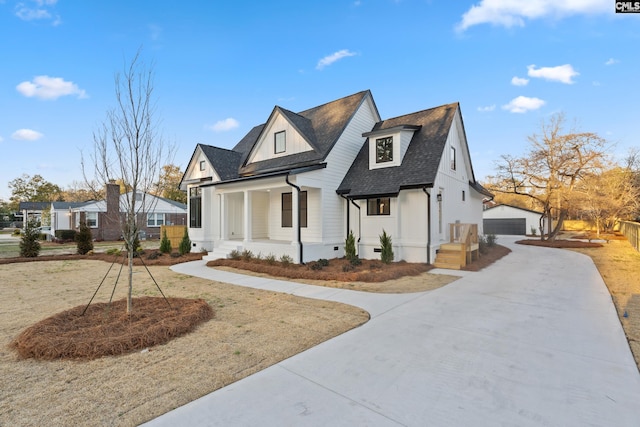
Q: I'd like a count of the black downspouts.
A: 4